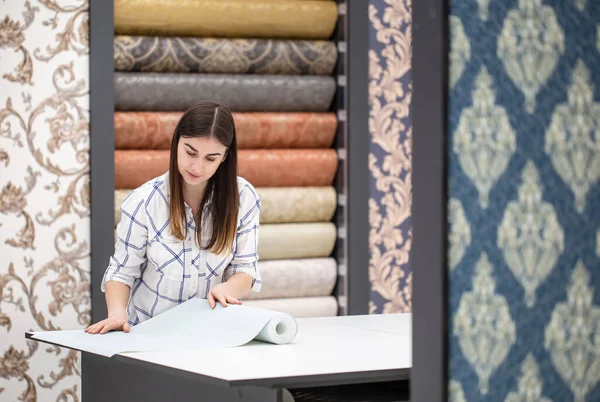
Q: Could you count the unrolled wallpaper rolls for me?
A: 1